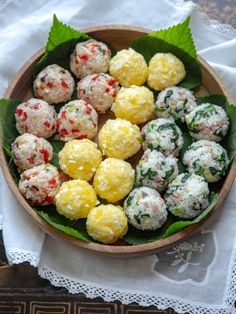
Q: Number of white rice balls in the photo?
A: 14